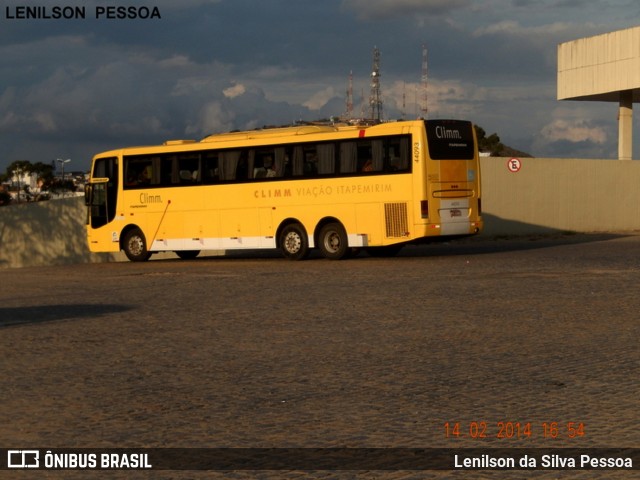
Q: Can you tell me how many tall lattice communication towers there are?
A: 3